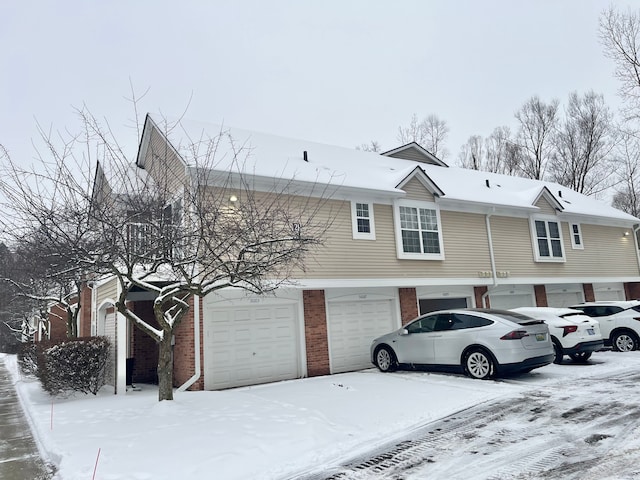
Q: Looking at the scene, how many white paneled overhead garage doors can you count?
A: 5